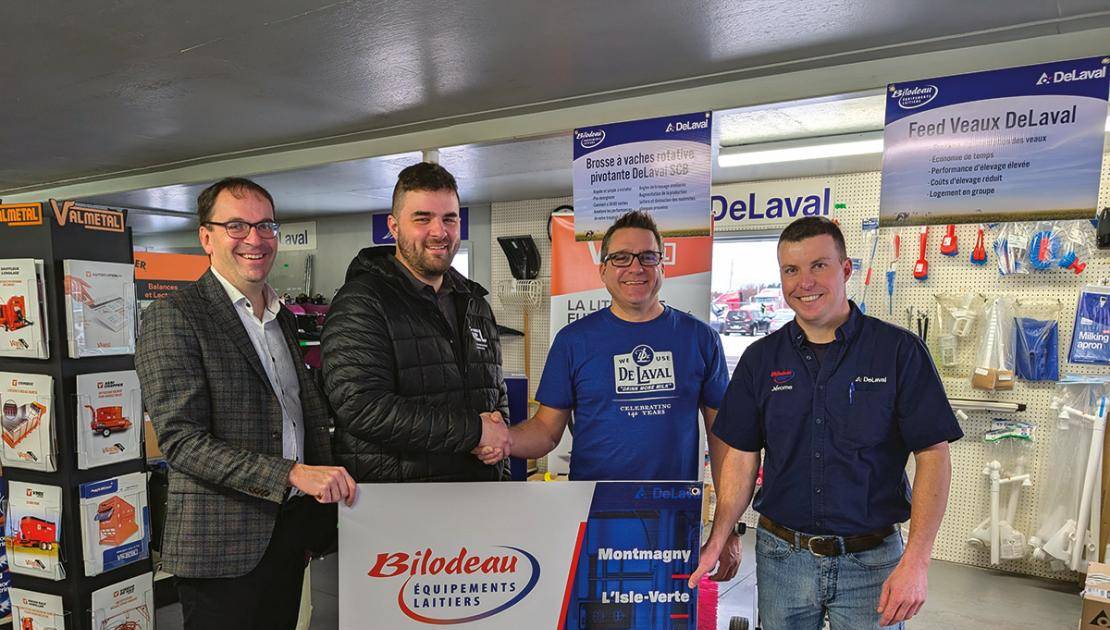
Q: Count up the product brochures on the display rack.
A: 8